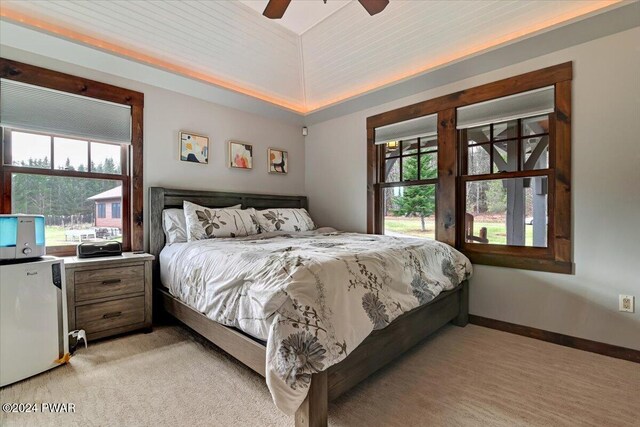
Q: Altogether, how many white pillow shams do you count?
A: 2